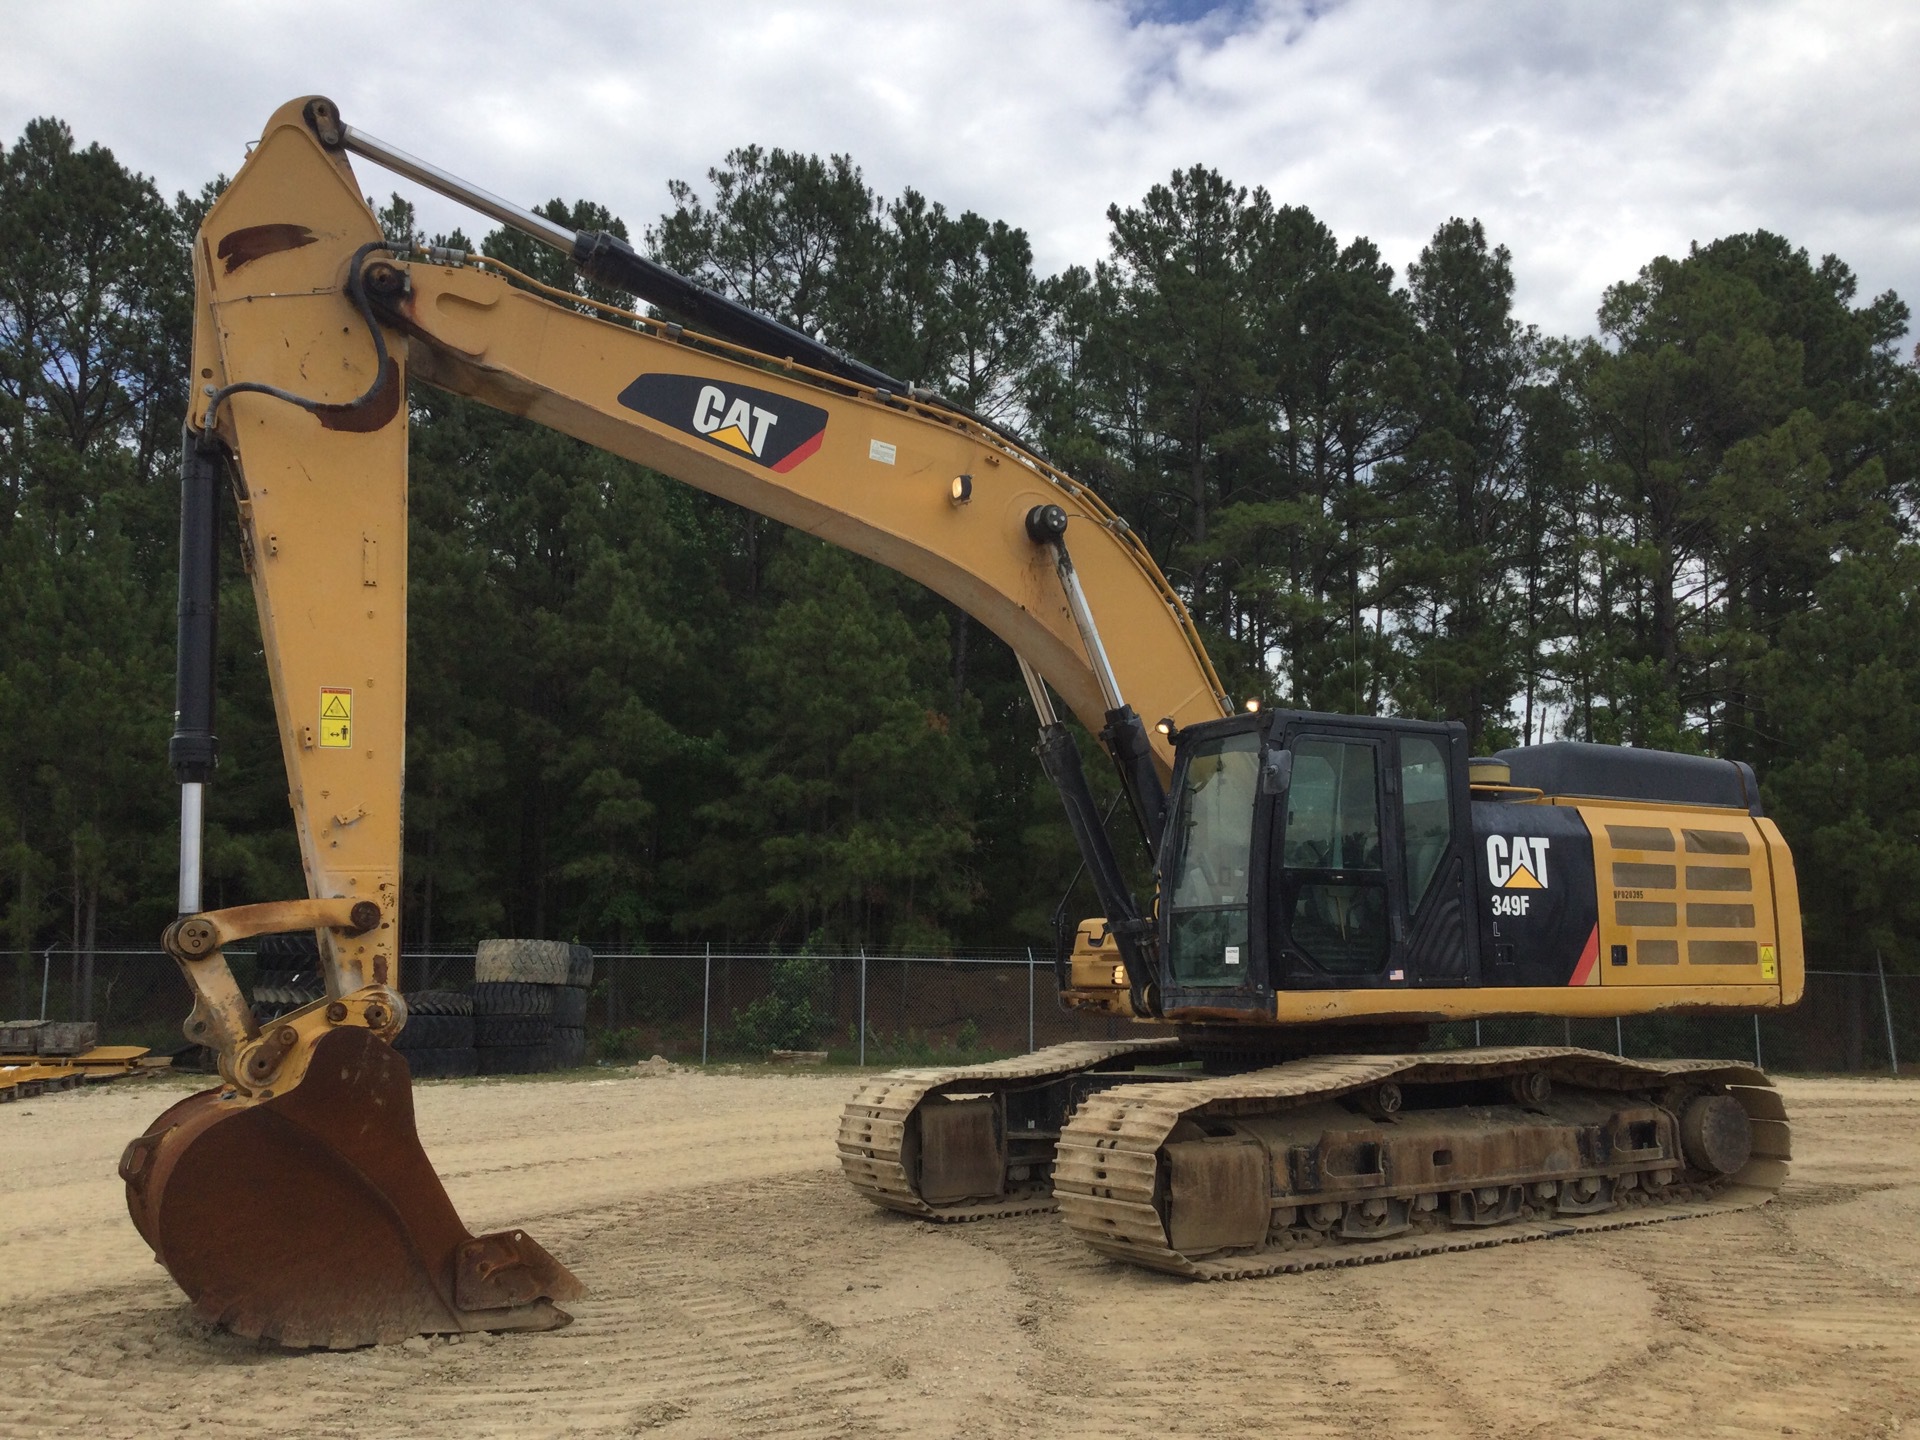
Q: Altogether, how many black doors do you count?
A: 1